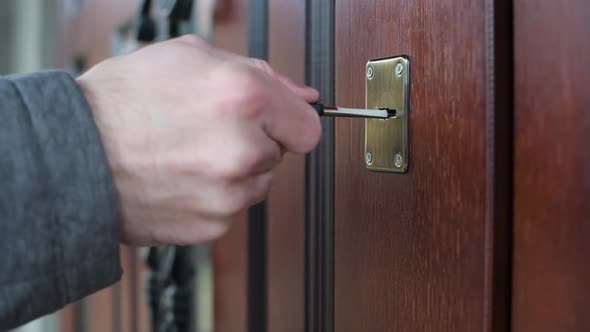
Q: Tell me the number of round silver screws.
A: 4